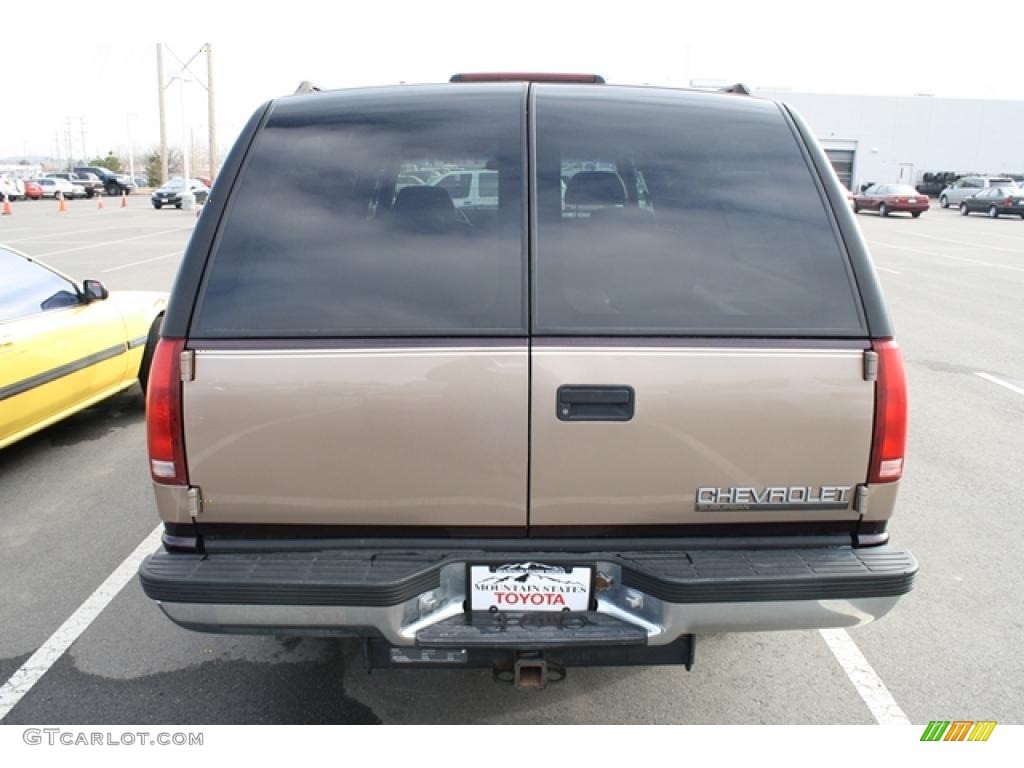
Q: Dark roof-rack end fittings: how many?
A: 2